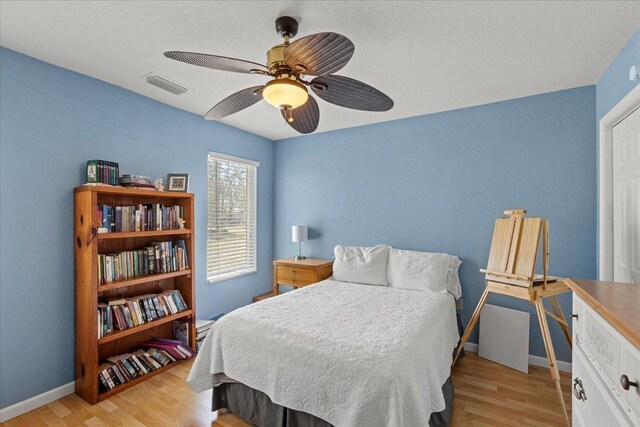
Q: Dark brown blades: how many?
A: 5